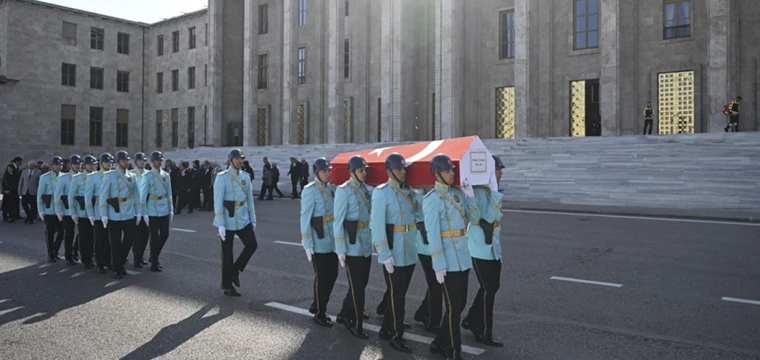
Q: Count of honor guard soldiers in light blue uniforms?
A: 14